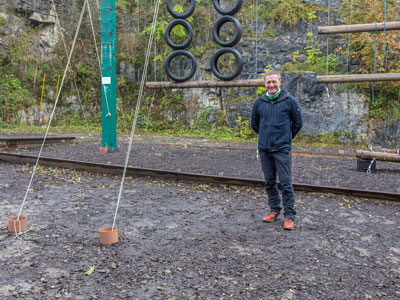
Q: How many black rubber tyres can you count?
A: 6